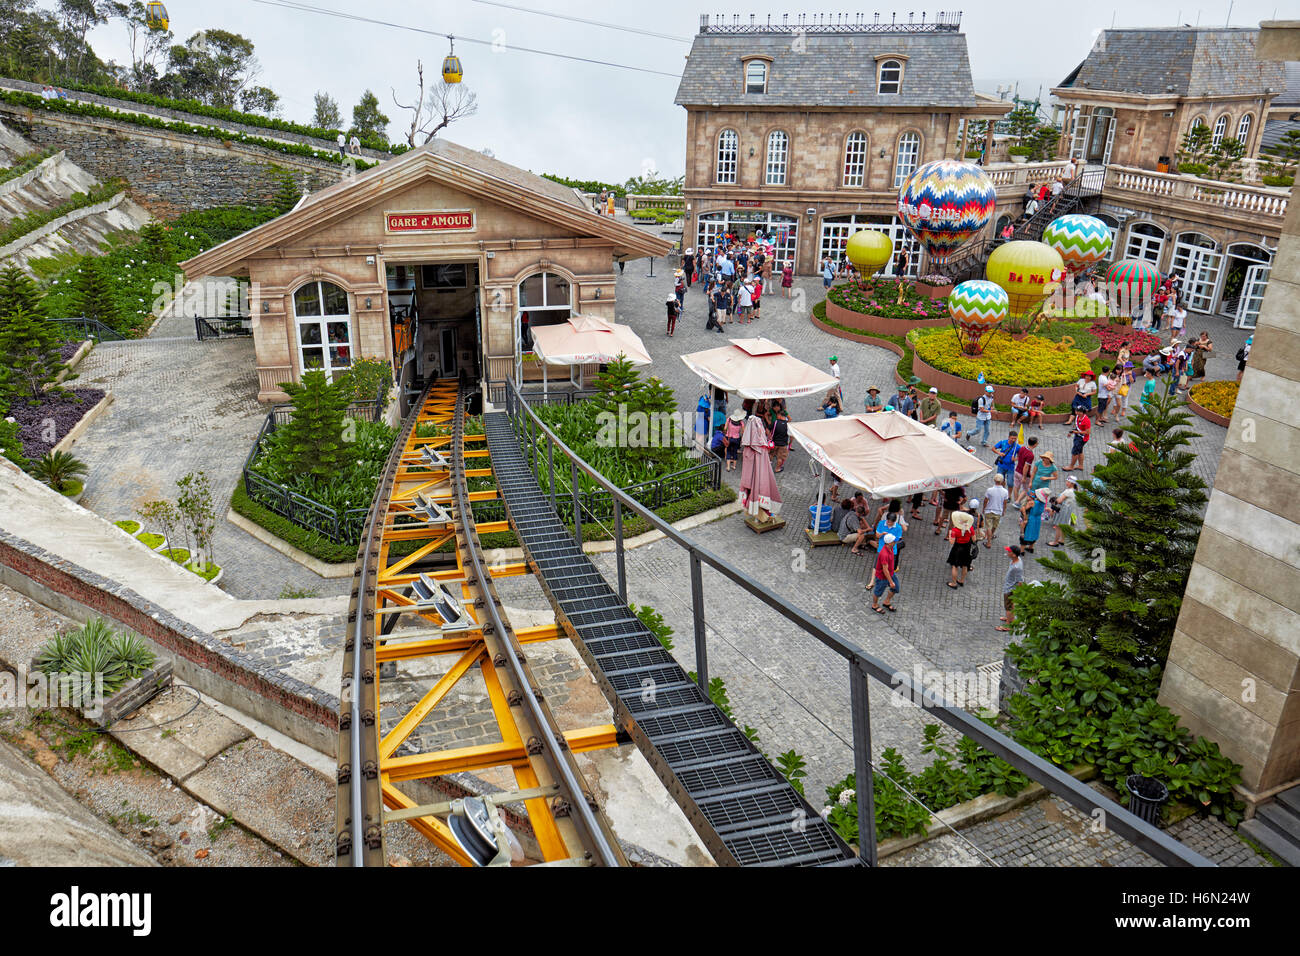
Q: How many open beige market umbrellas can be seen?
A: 3